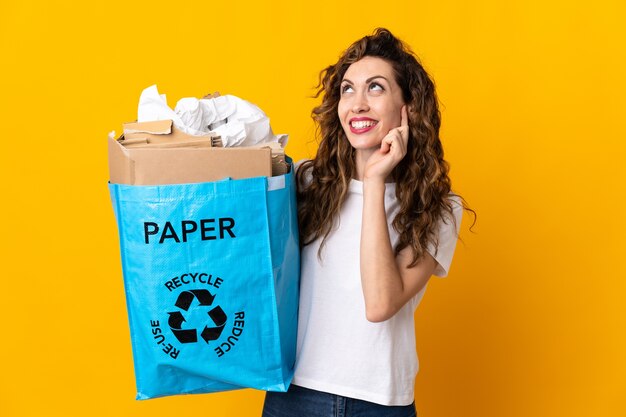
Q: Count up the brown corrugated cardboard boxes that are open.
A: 1